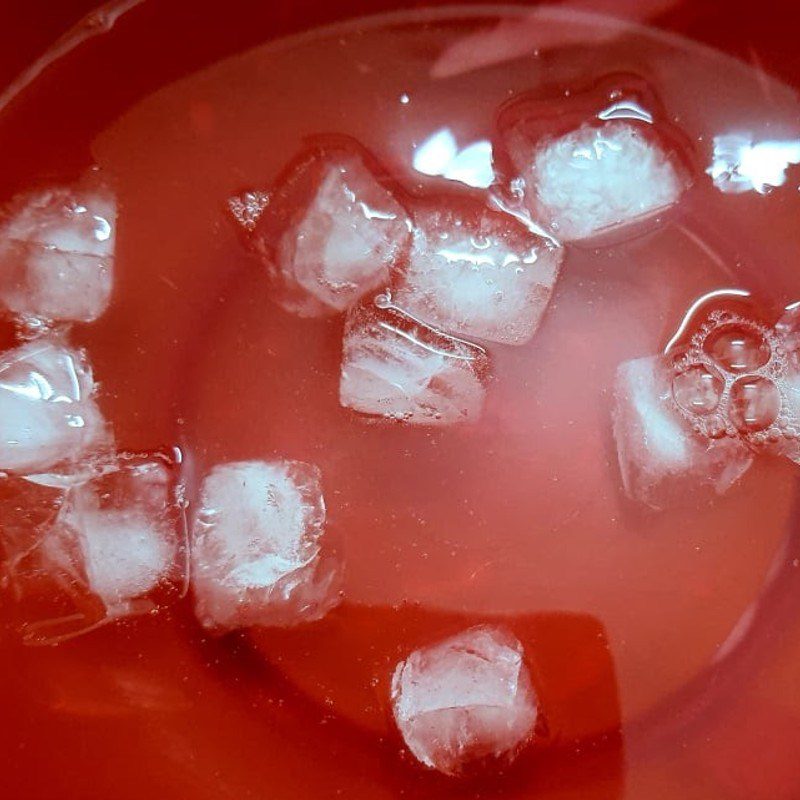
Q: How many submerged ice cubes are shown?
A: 11